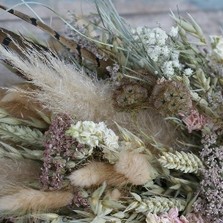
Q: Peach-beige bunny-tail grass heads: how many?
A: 3